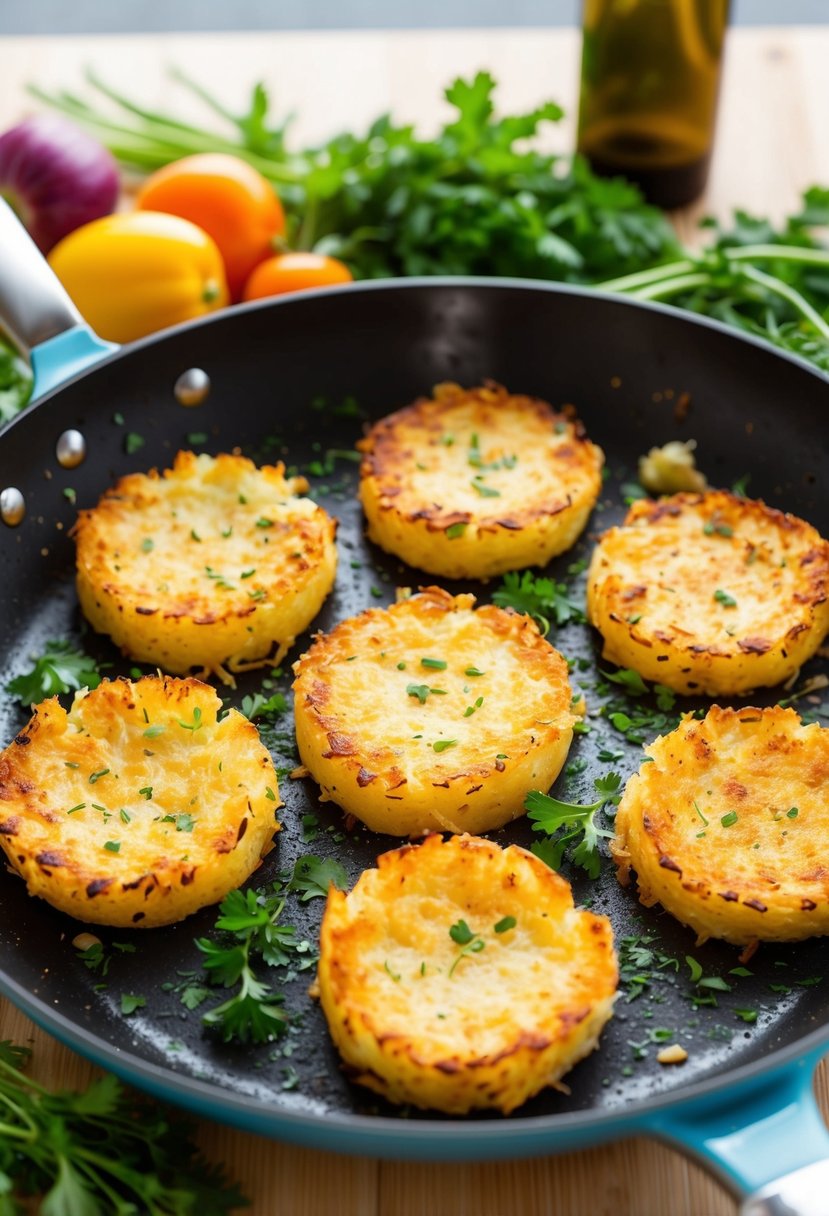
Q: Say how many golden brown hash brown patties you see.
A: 7